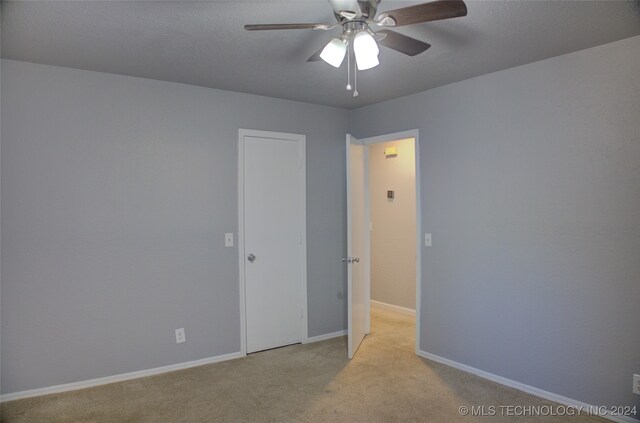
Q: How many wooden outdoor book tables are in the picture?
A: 0